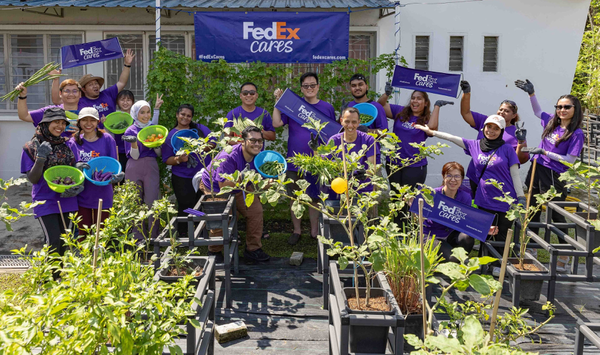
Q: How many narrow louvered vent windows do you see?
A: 3